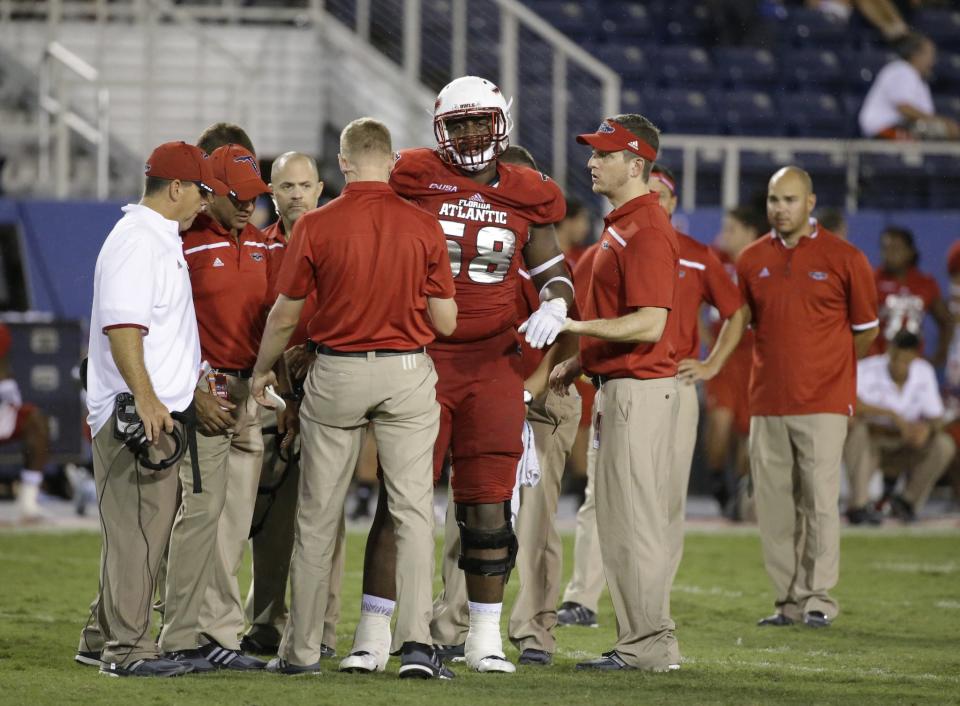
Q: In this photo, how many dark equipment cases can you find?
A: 1